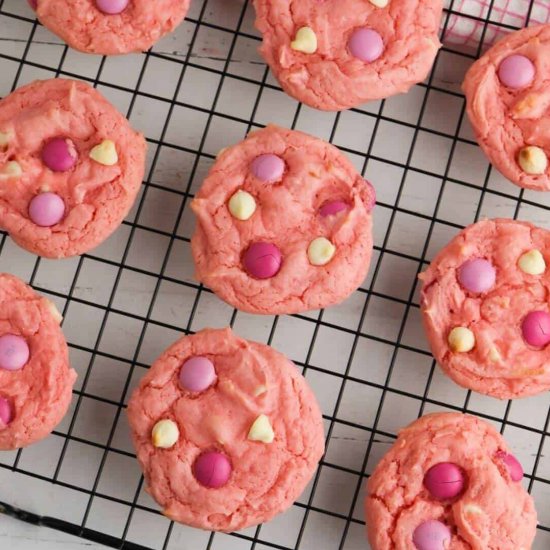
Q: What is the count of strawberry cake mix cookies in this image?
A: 9